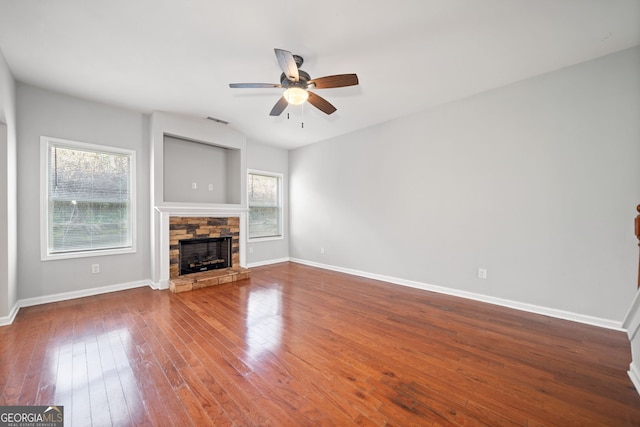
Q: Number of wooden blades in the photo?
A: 5